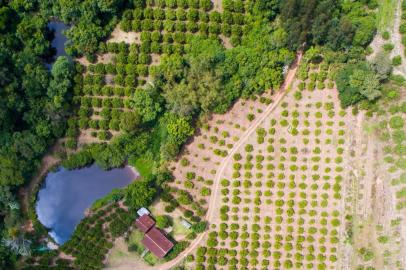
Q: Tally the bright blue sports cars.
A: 0